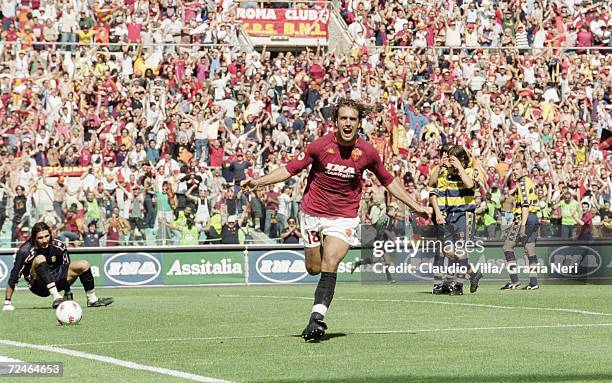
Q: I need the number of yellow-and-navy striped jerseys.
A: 3